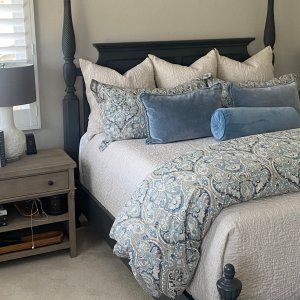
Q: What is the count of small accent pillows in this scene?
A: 3